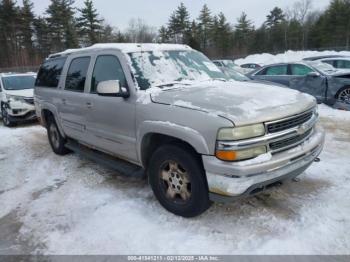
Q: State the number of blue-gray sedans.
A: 1